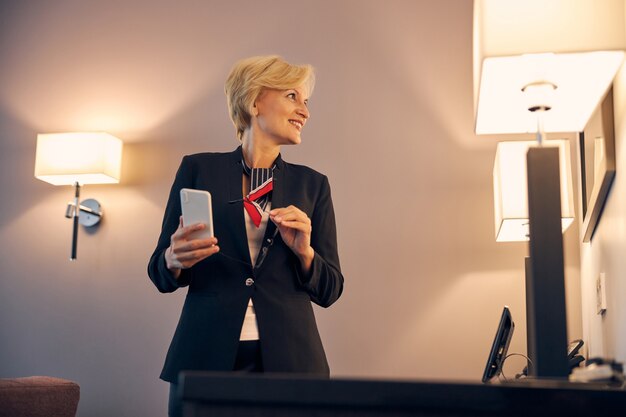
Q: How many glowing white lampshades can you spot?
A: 3